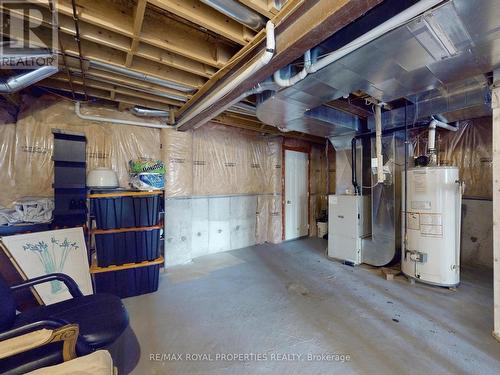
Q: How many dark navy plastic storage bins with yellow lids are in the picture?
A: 3